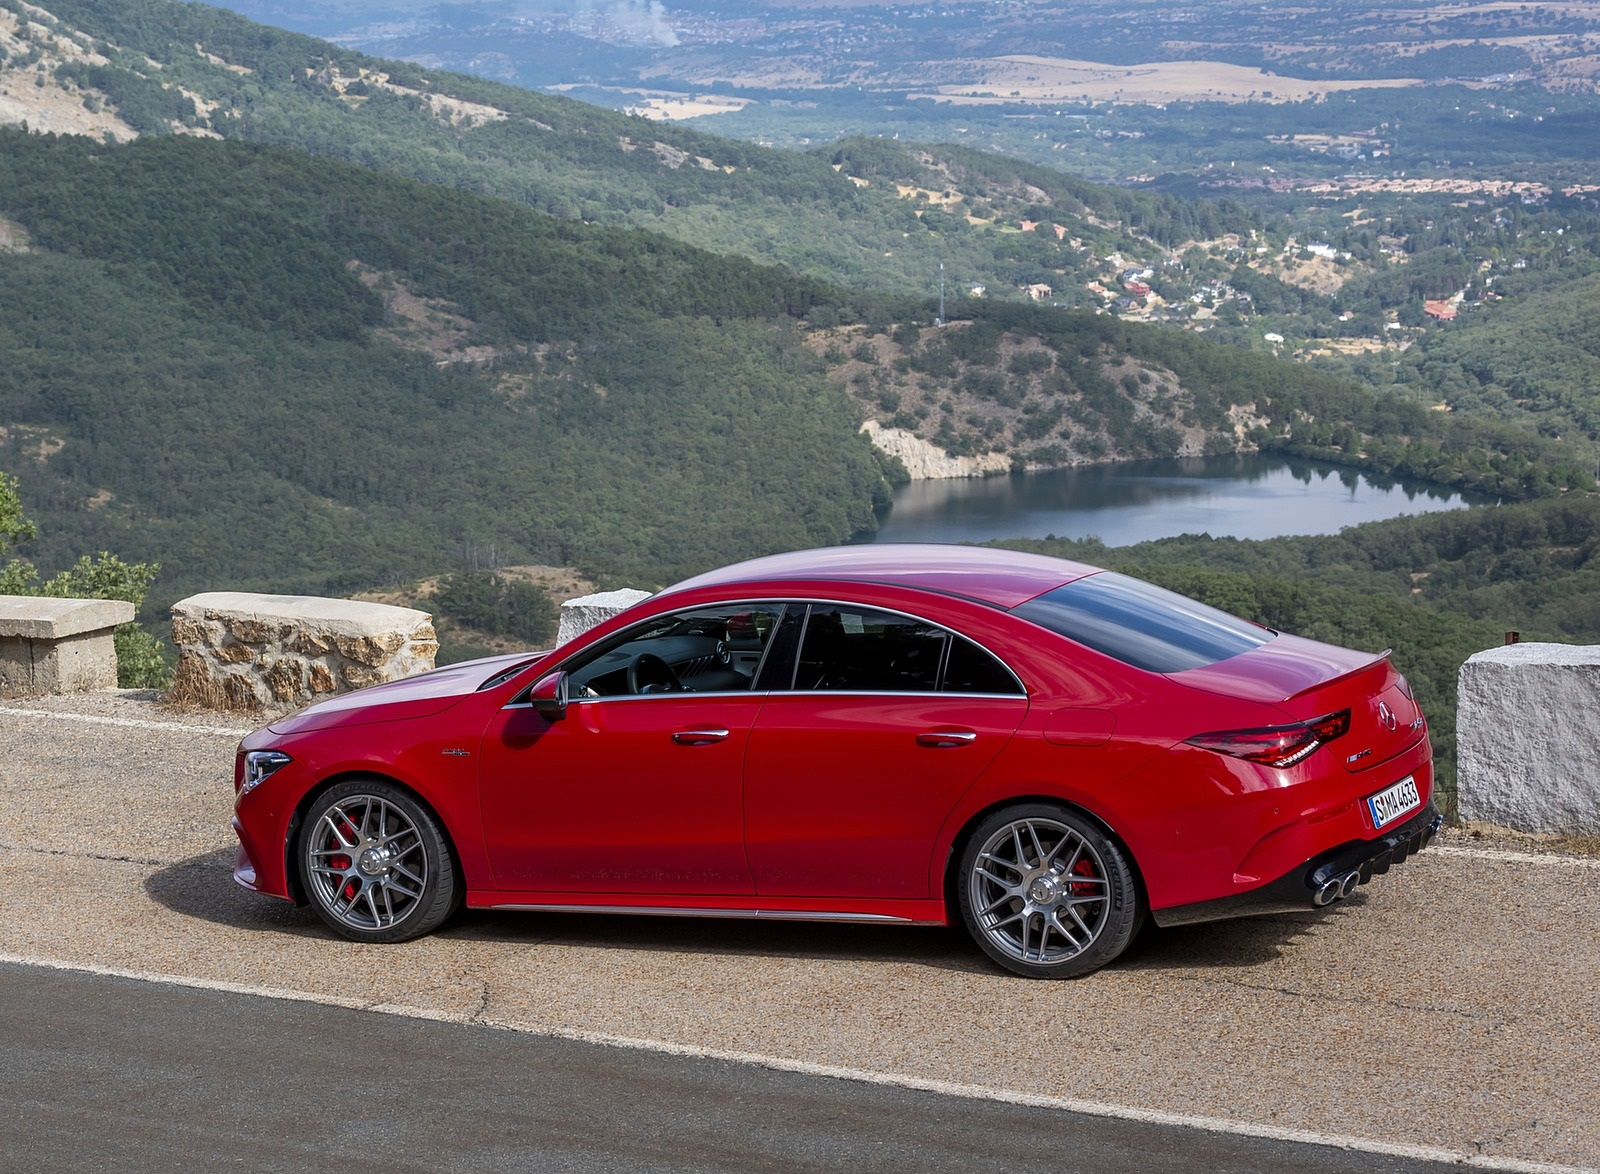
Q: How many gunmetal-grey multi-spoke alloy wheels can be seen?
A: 2